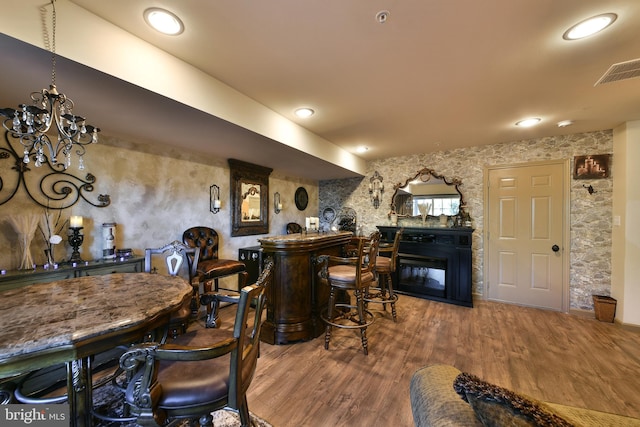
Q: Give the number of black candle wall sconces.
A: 2